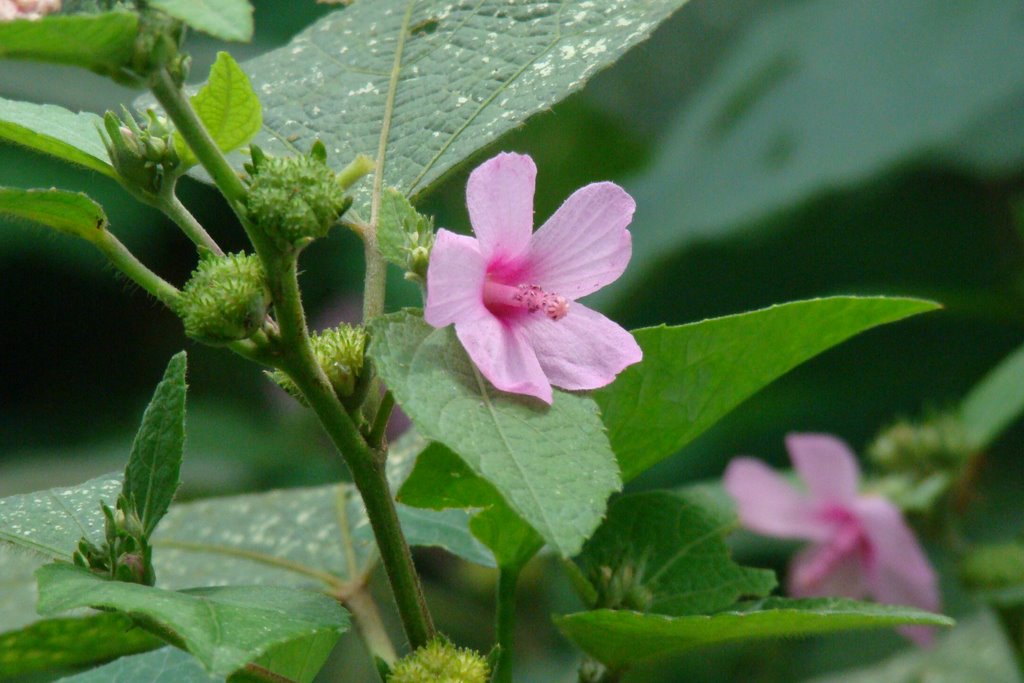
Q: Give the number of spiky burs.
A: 4